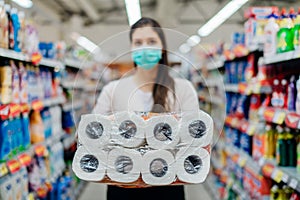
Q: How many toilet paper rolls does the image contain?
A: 8